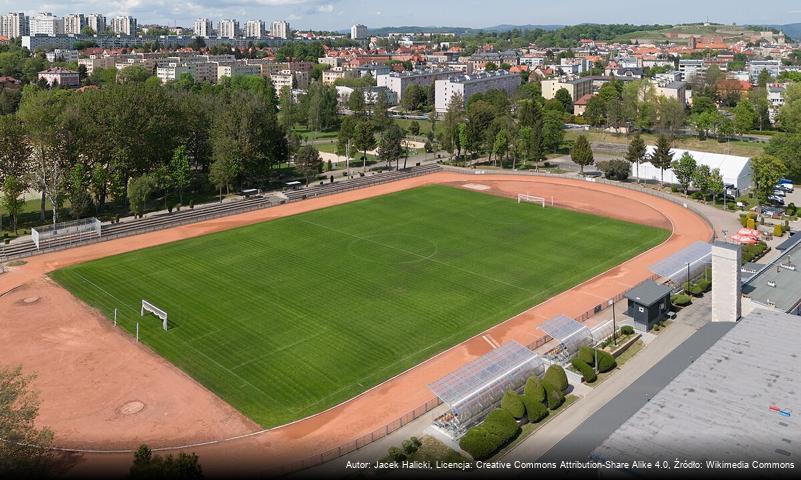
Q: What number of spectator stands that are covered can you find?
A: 3